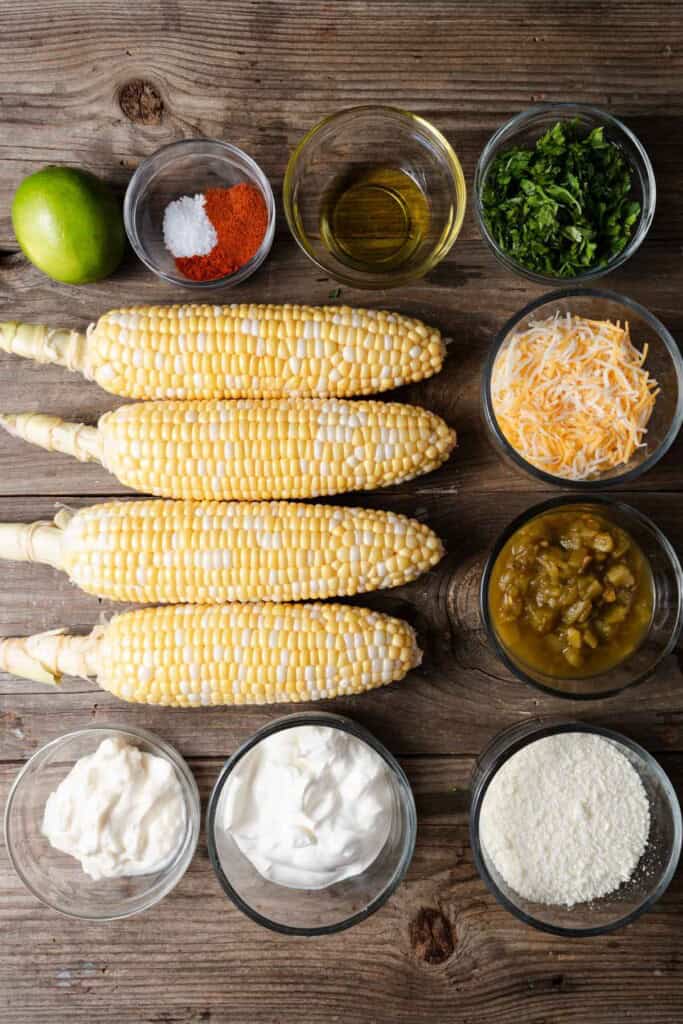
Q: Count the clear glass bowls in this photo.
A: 8